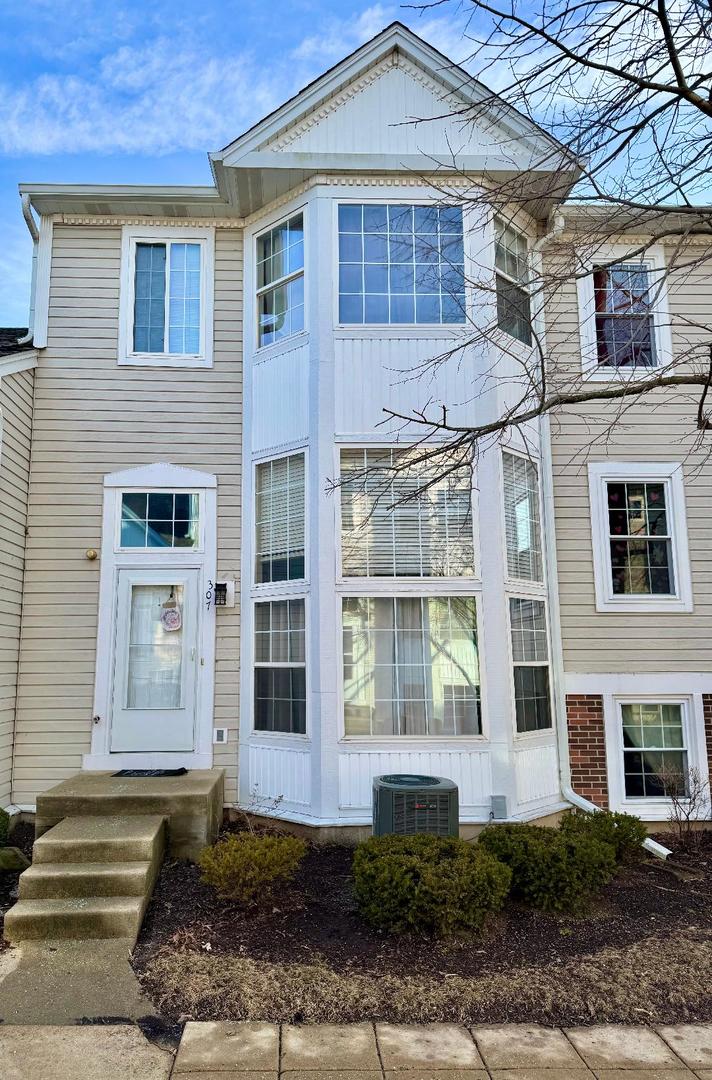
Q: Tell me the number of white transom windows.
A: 1